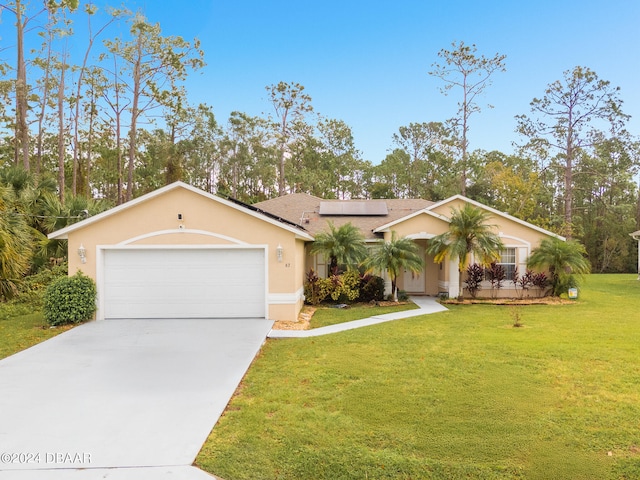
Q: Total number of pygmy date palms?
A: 4